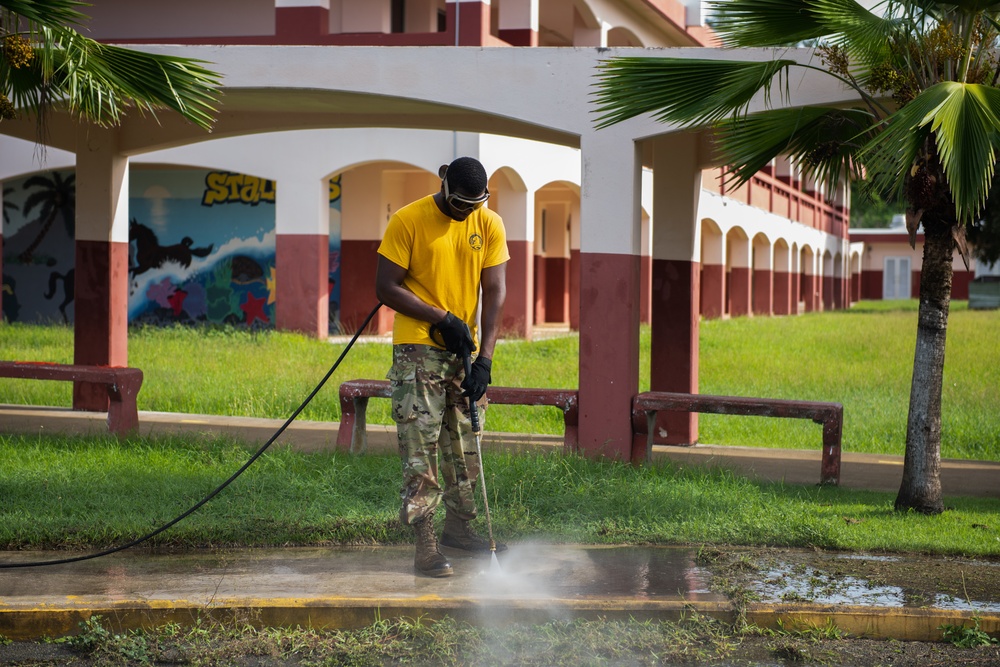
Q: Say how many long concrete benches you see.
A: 3